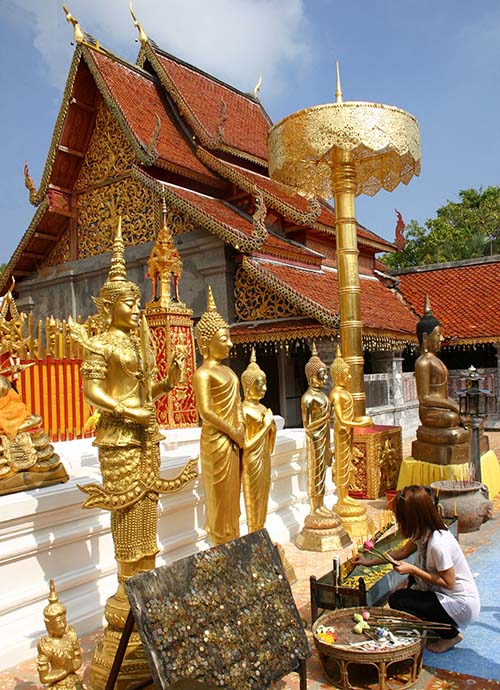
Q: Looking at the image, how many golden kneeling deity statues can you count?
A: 1